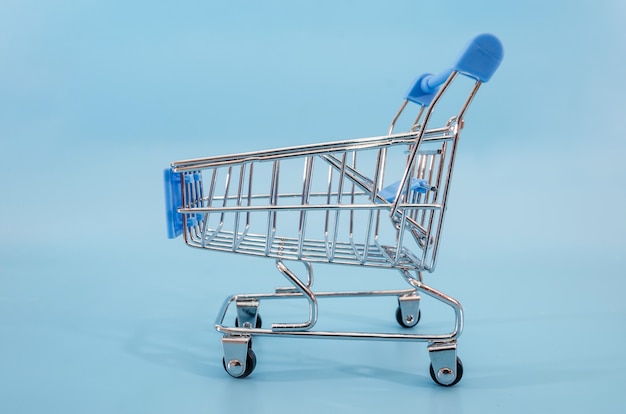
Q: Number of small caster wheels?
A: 4